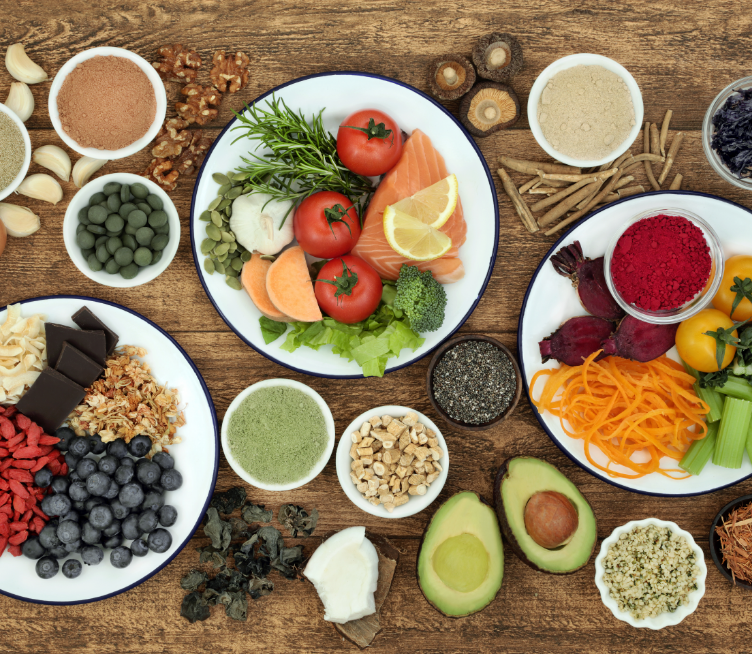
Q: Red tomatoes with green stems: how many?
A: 3